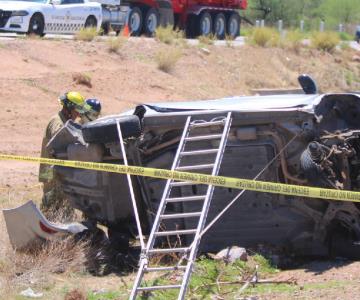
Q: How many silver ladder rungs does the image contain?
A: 11